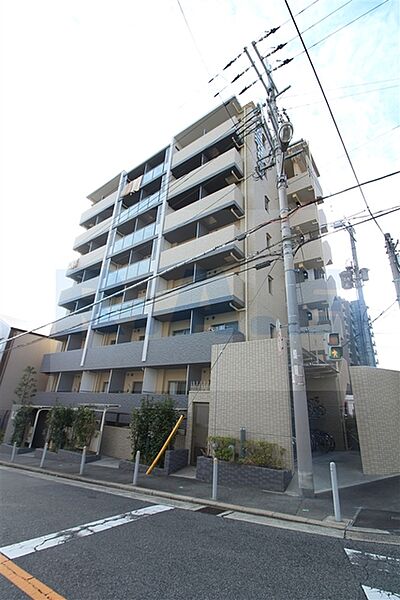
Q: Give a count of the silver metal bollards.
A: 6